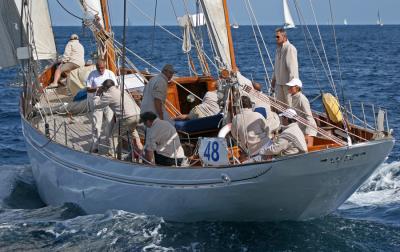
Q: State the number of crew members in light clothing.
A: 11